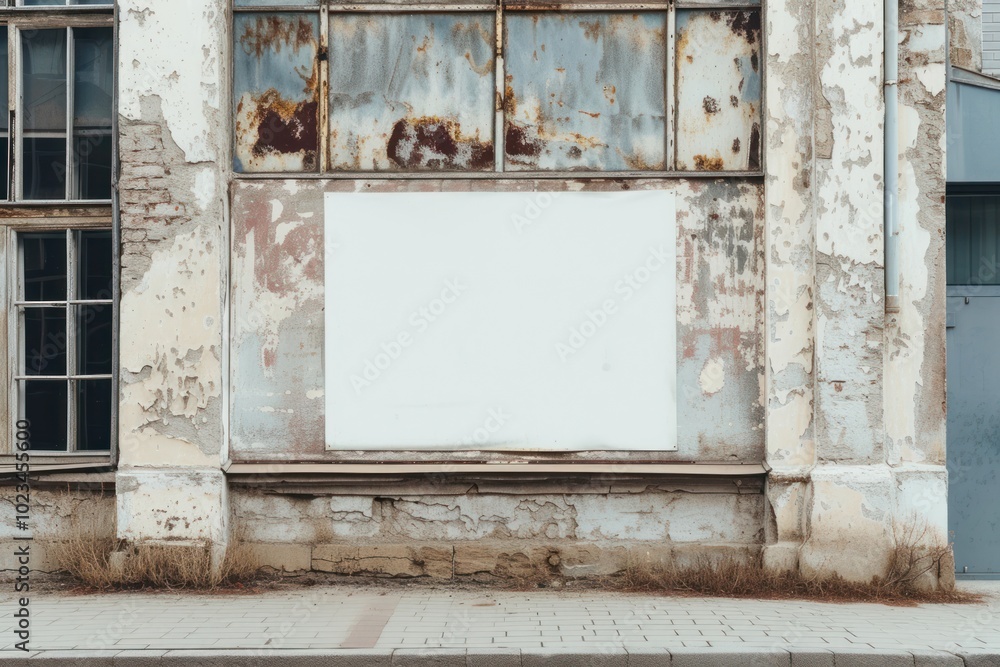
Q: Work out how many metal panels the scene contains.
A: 4